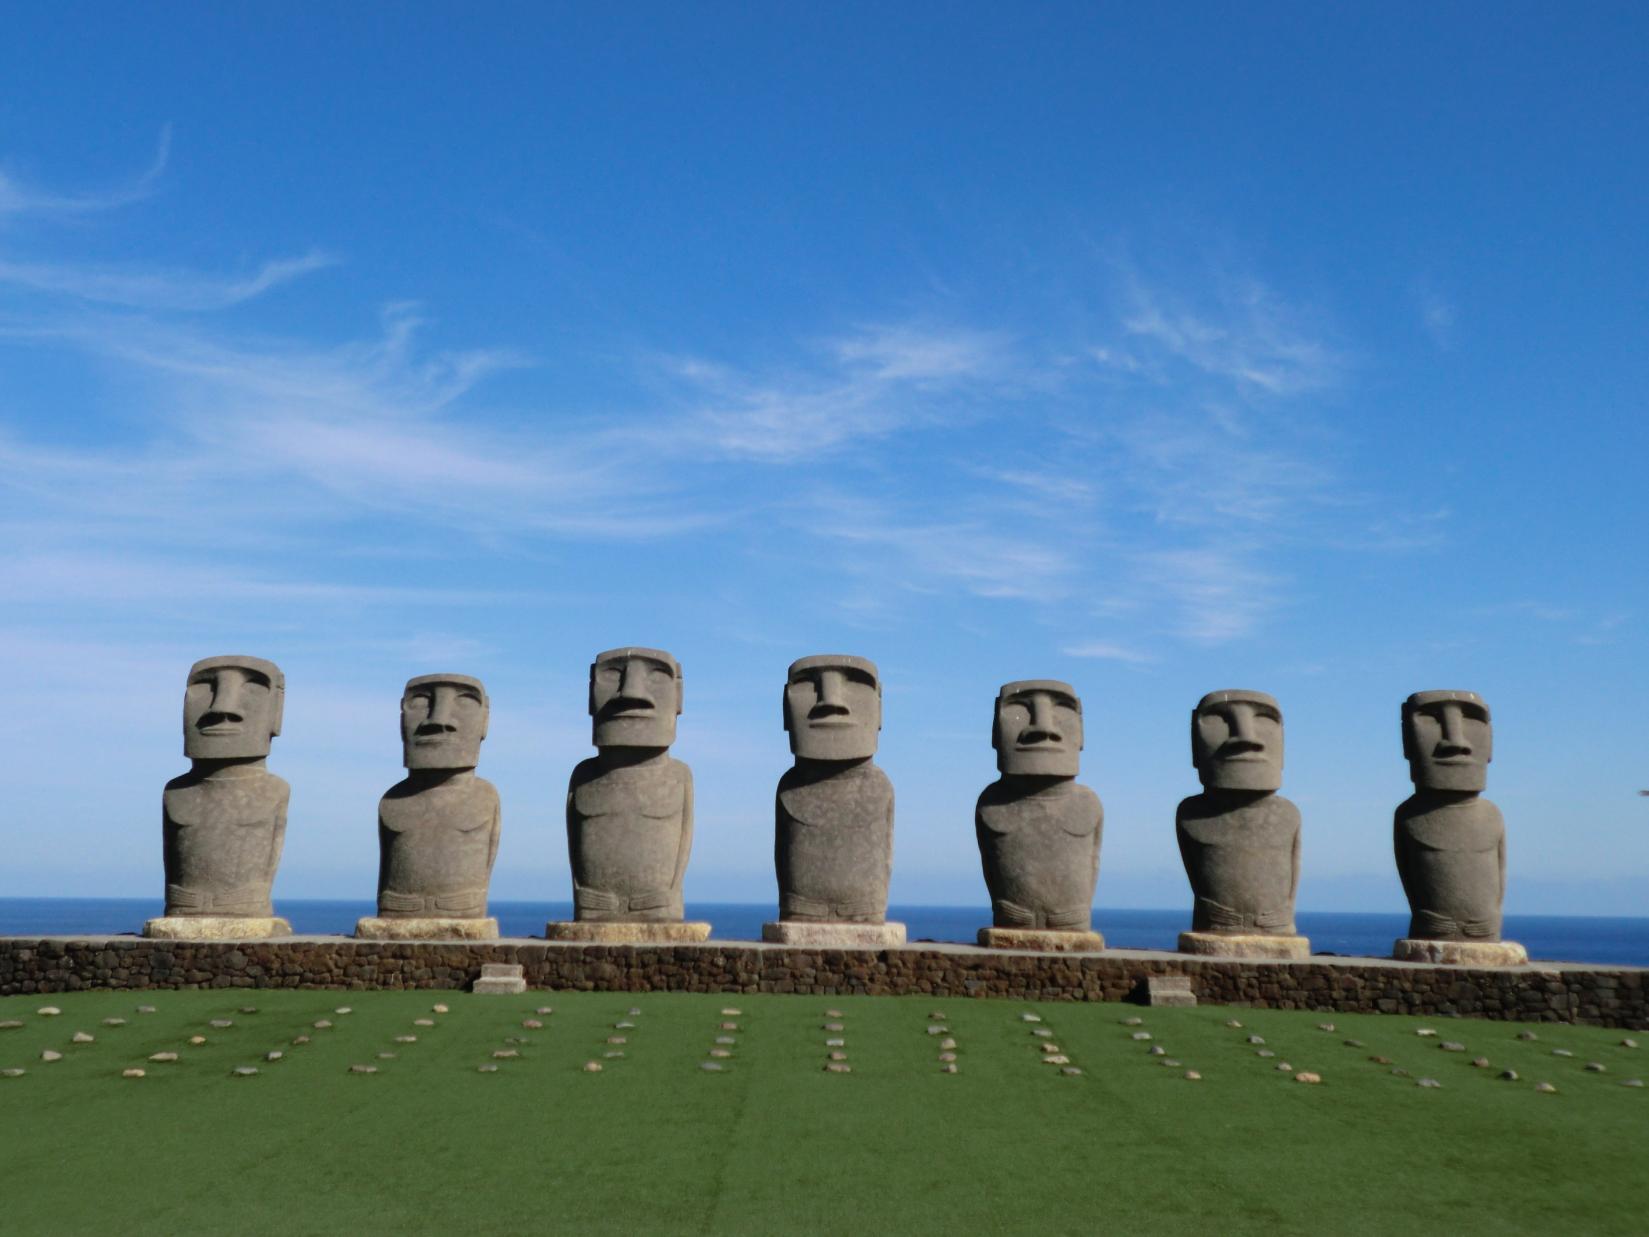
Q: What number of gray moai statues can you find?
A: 7